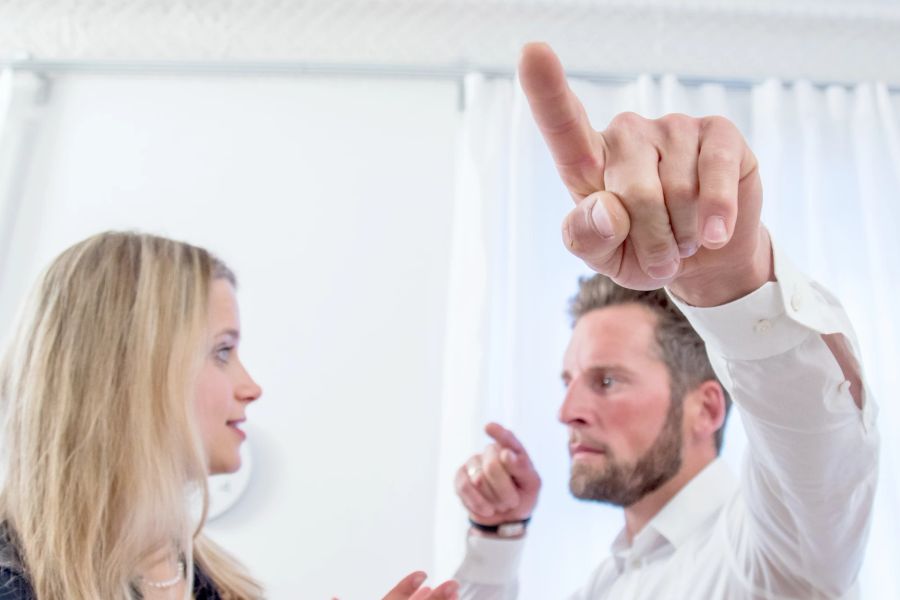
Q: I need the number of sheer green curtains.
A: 0